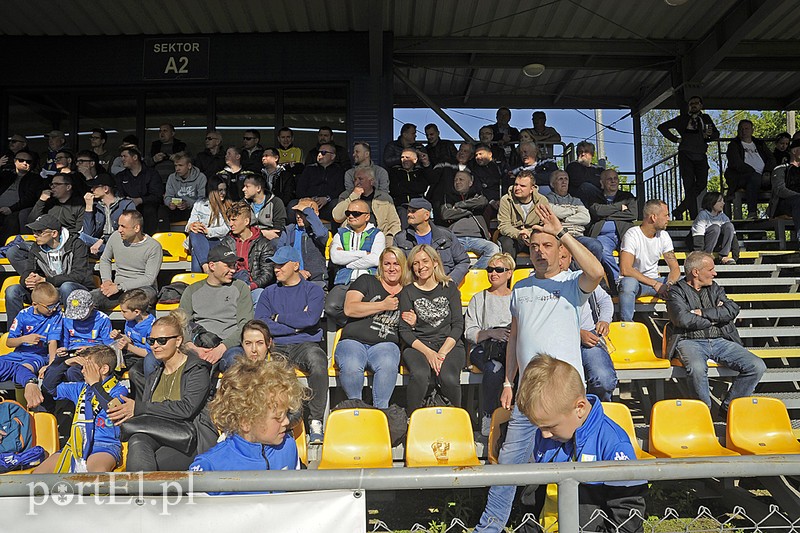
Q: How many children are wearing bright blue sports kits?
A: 6